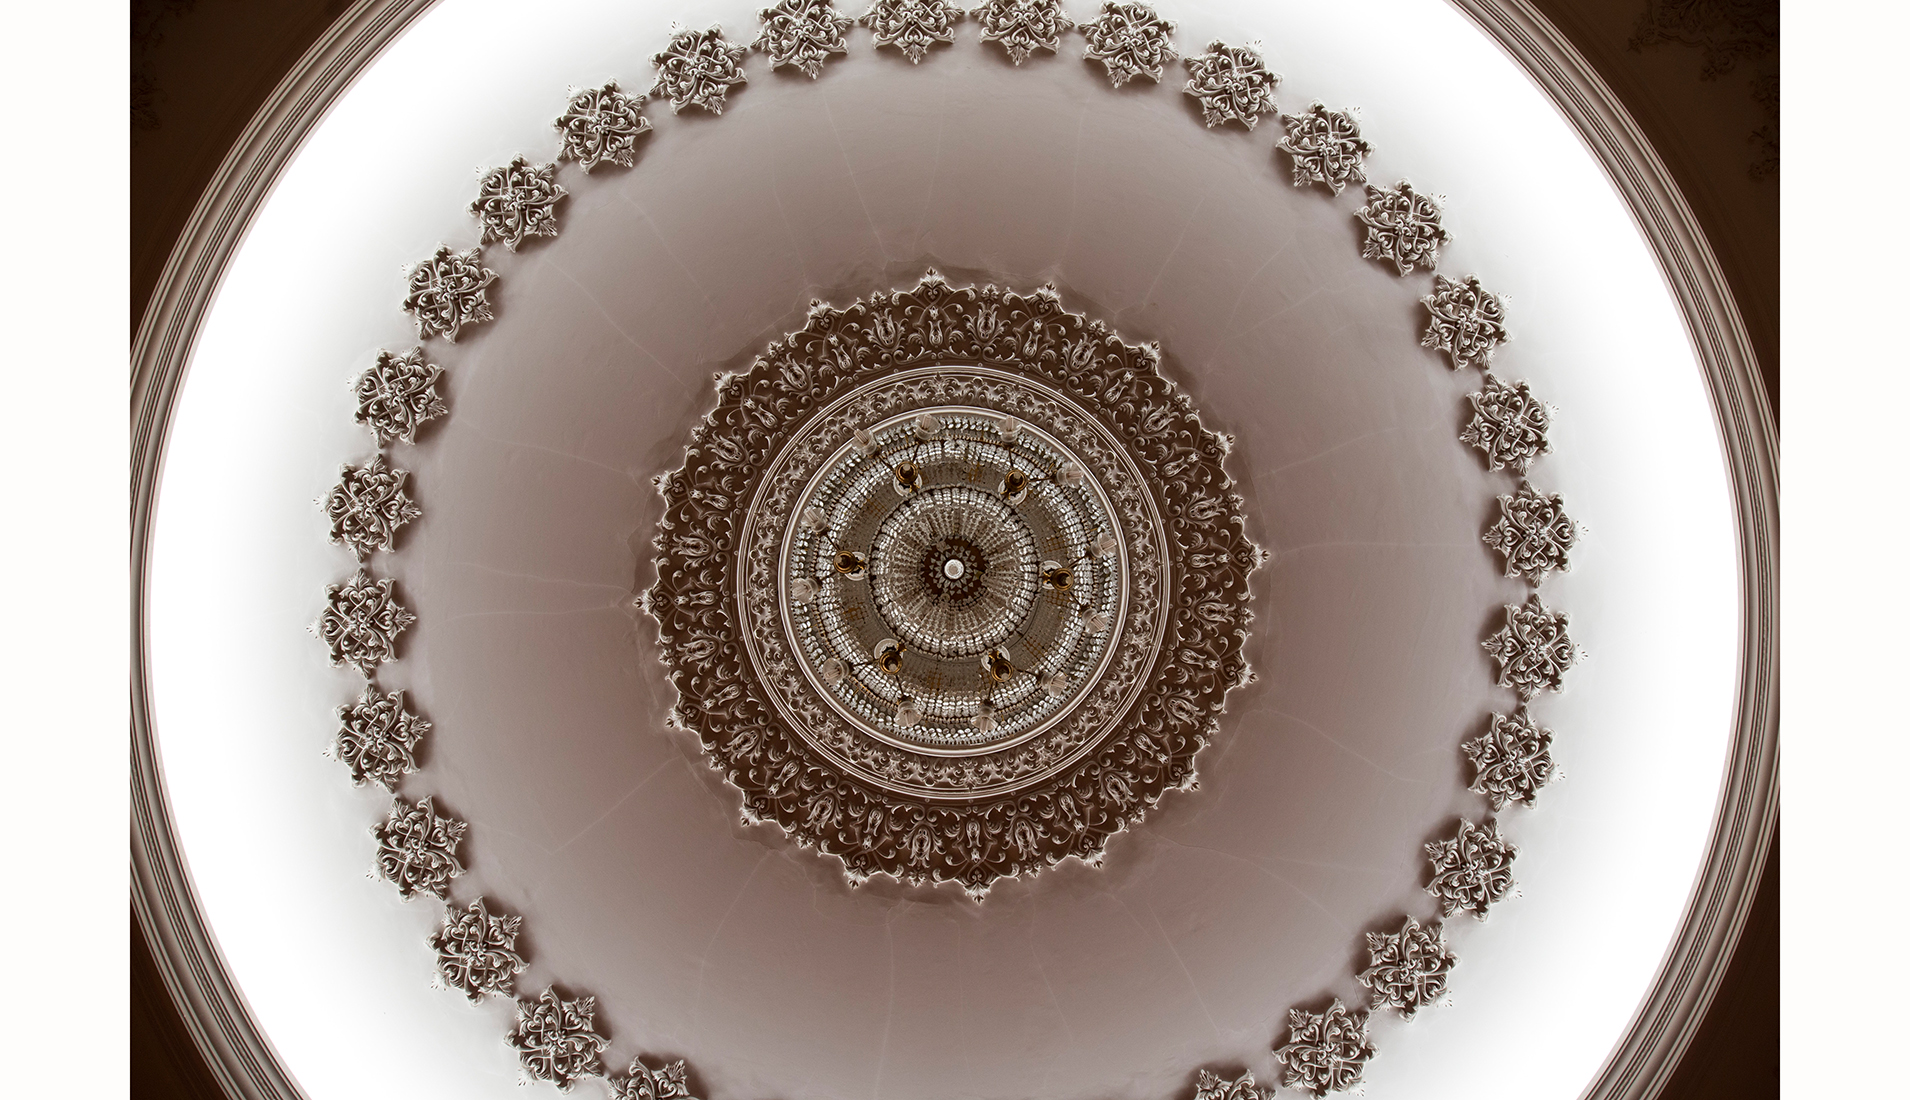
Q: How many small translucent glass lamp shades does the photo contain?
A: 12